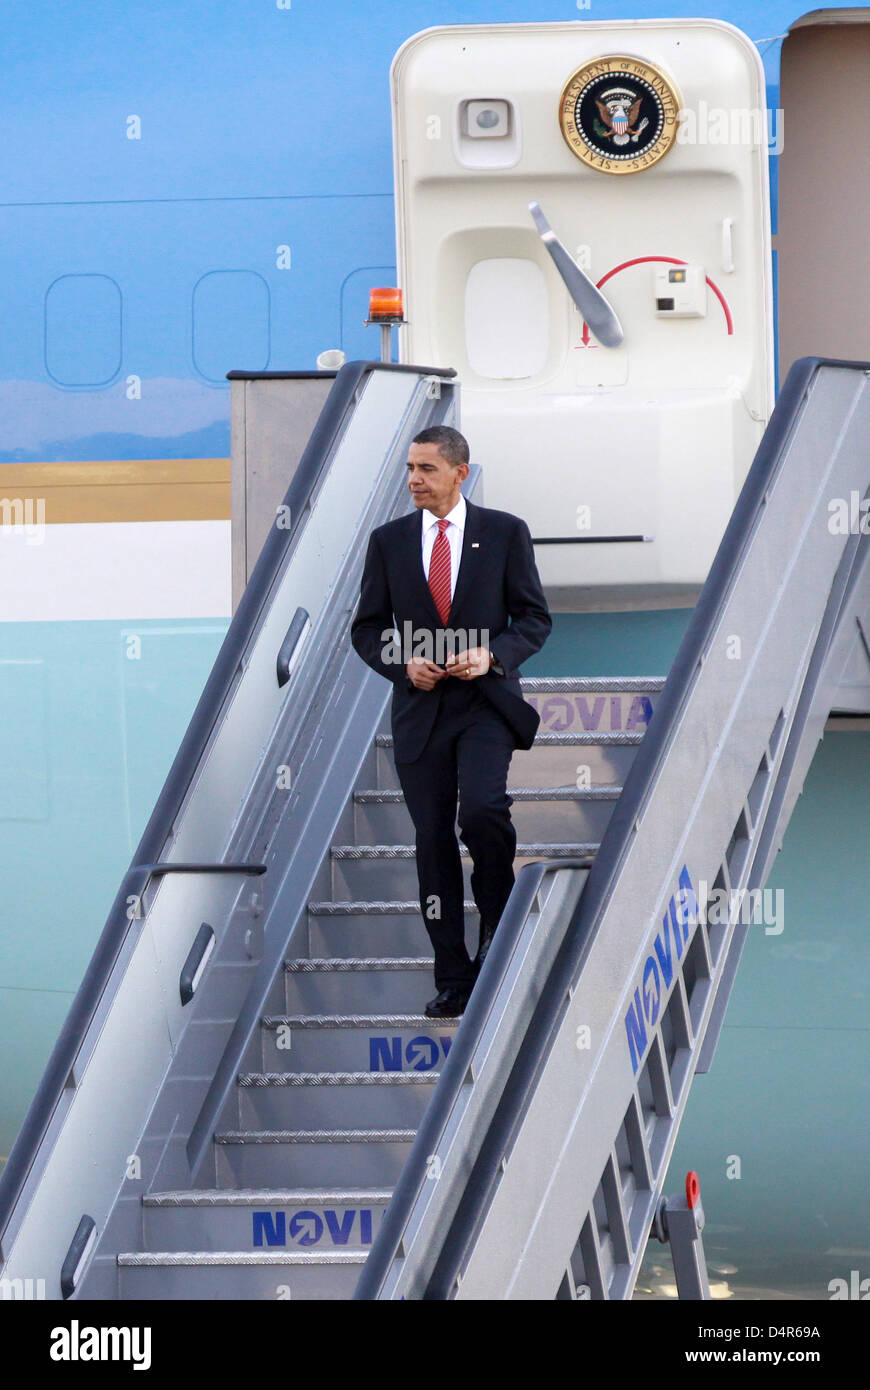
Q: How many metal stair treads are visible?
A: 11